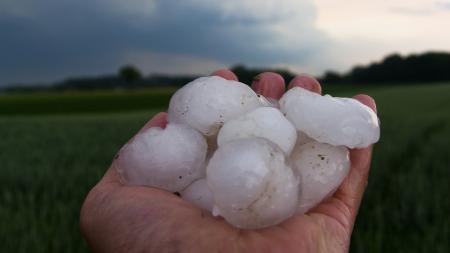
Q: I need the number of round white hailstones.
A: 7